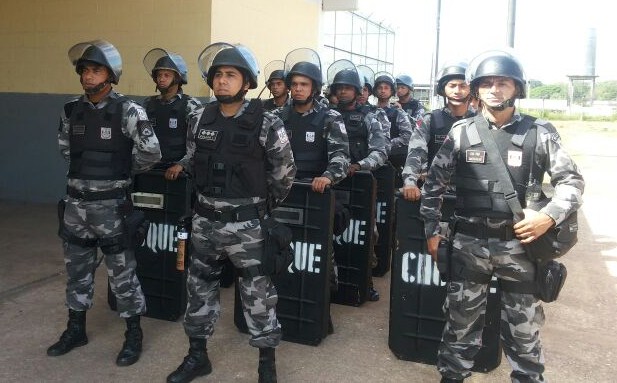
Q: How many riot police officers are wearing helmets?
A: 11